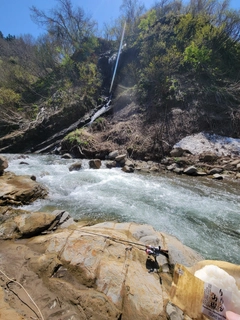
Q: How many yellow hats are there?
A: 0